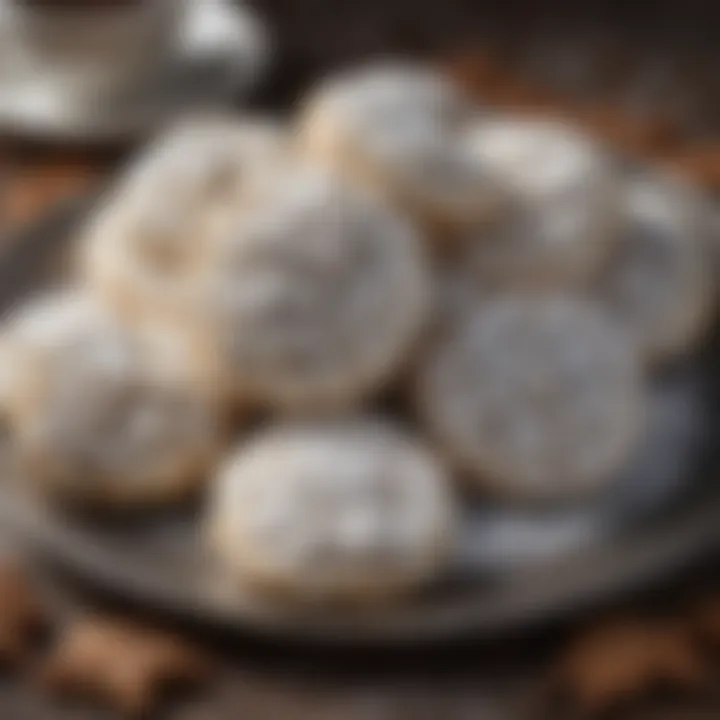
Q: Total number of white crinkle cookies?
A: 8